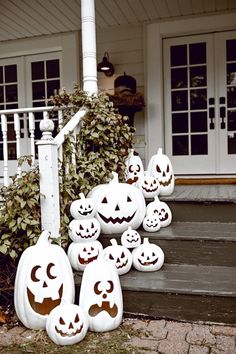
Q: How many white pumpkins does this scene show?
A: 15